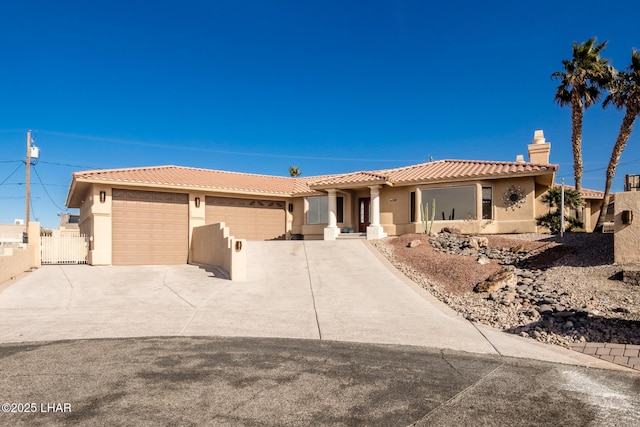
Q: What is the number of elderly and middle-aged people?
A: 0